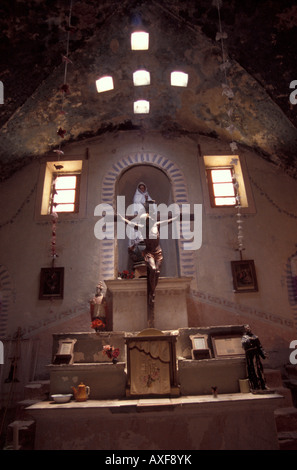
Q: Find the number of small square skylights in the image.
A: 5